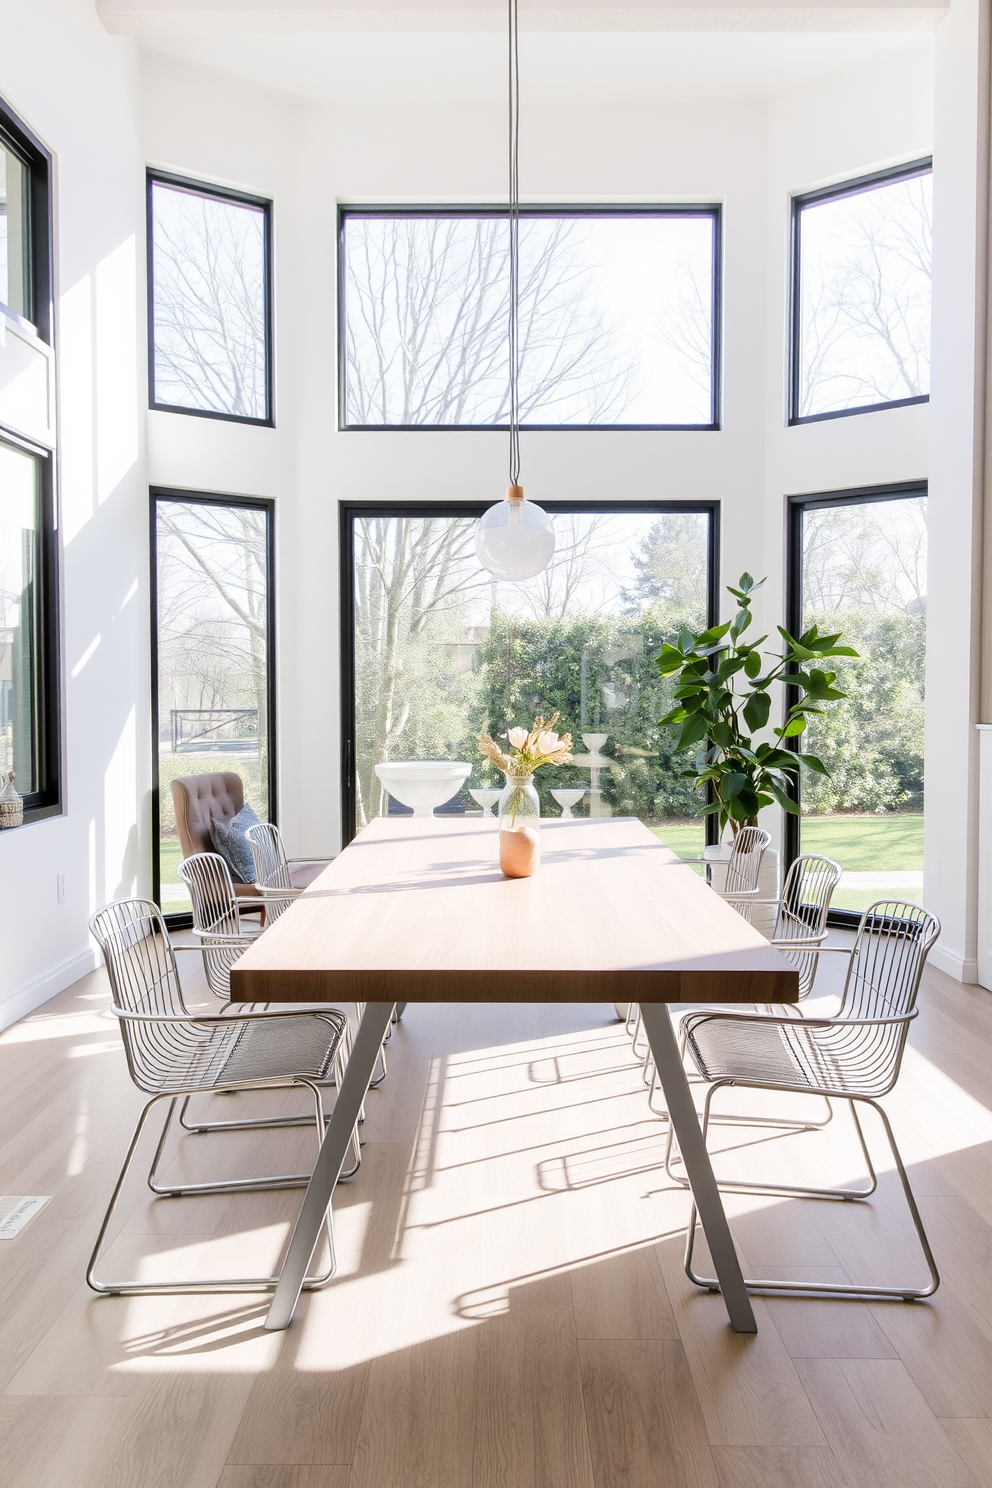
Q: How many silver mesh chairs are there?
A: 6